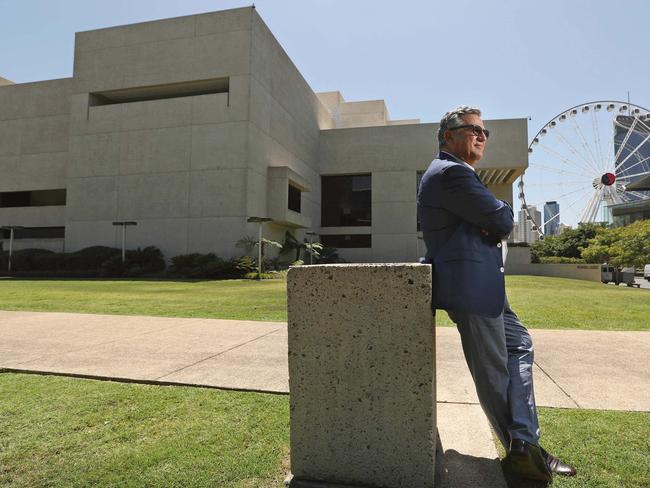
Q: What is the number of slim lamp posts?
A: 4